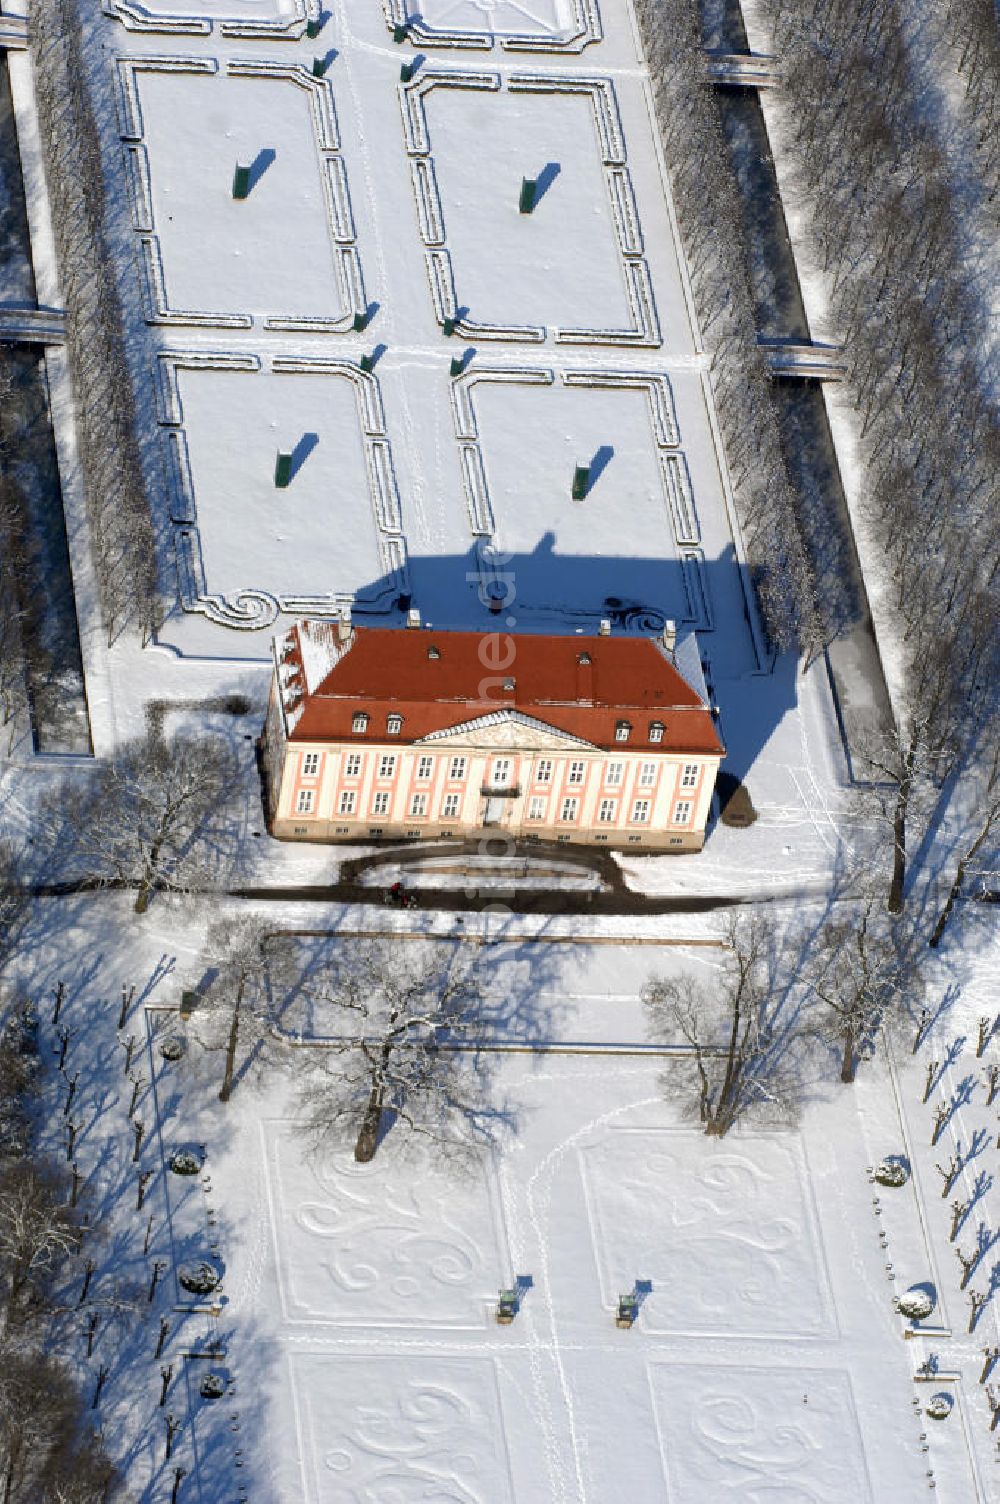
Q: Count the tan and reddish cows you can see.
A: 0